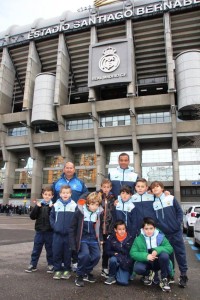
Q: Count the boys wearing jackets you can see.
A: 9